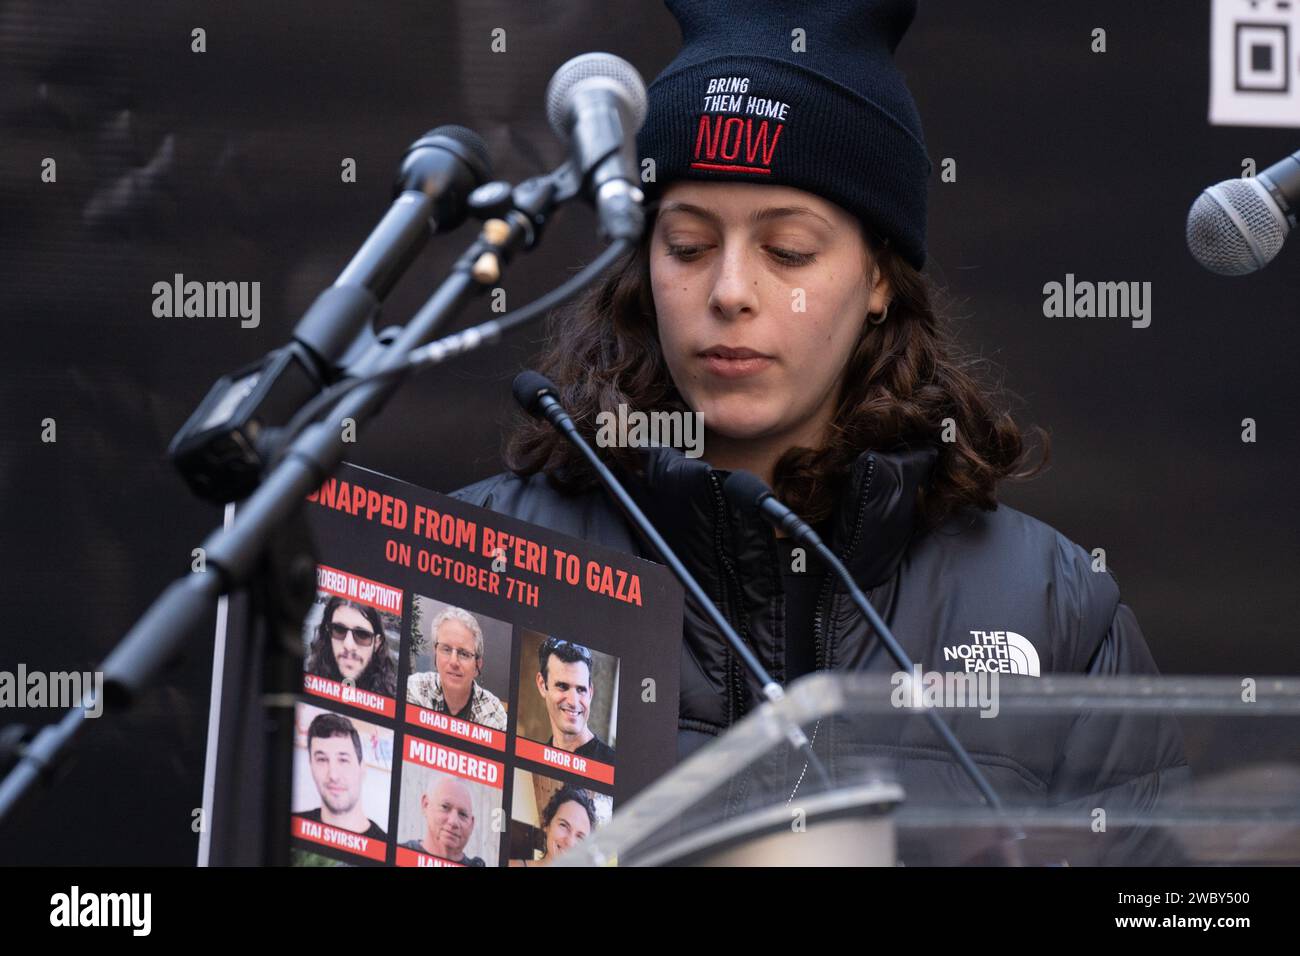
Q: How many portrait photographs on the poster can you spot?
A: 6